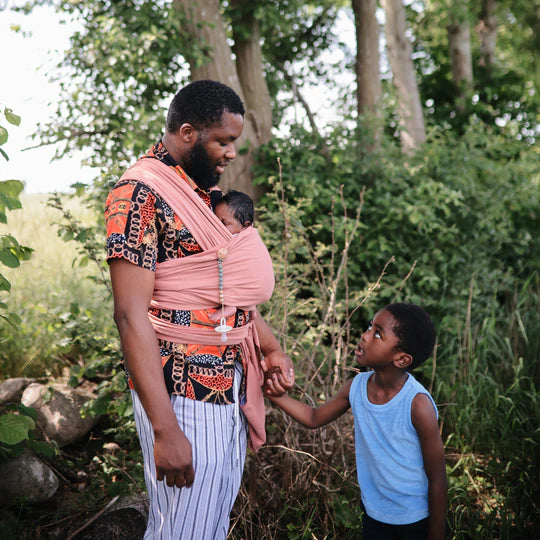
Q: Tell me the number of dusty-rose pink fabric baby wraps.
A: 1